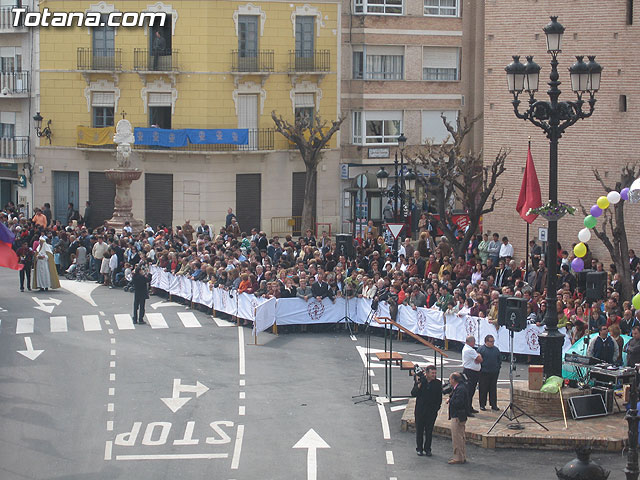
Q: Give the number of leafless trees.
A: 3